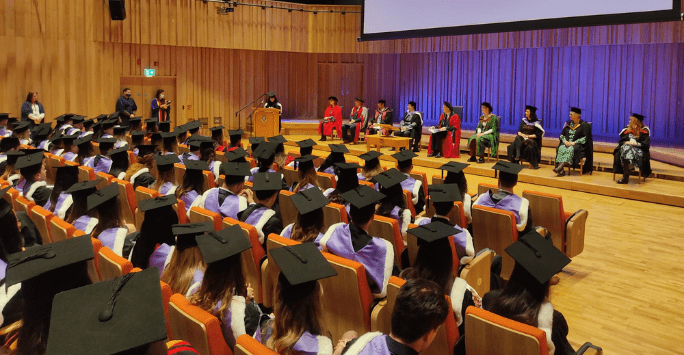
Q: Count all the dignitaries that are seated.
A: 9